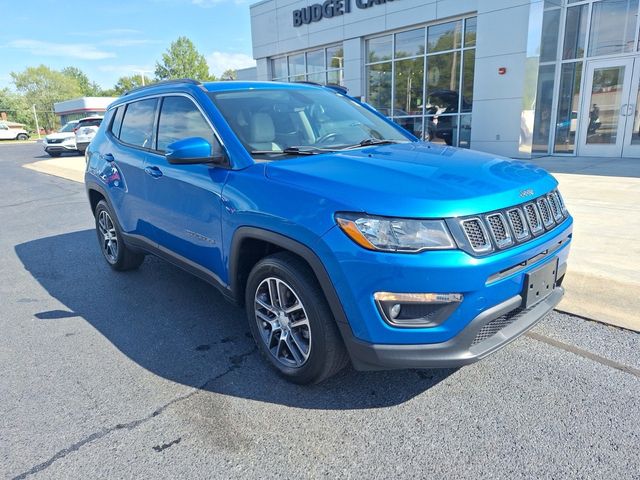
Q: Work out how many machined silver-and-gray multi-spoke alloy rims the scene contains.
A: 2